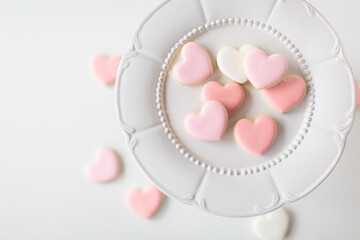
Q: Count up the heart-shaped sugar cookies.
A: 12